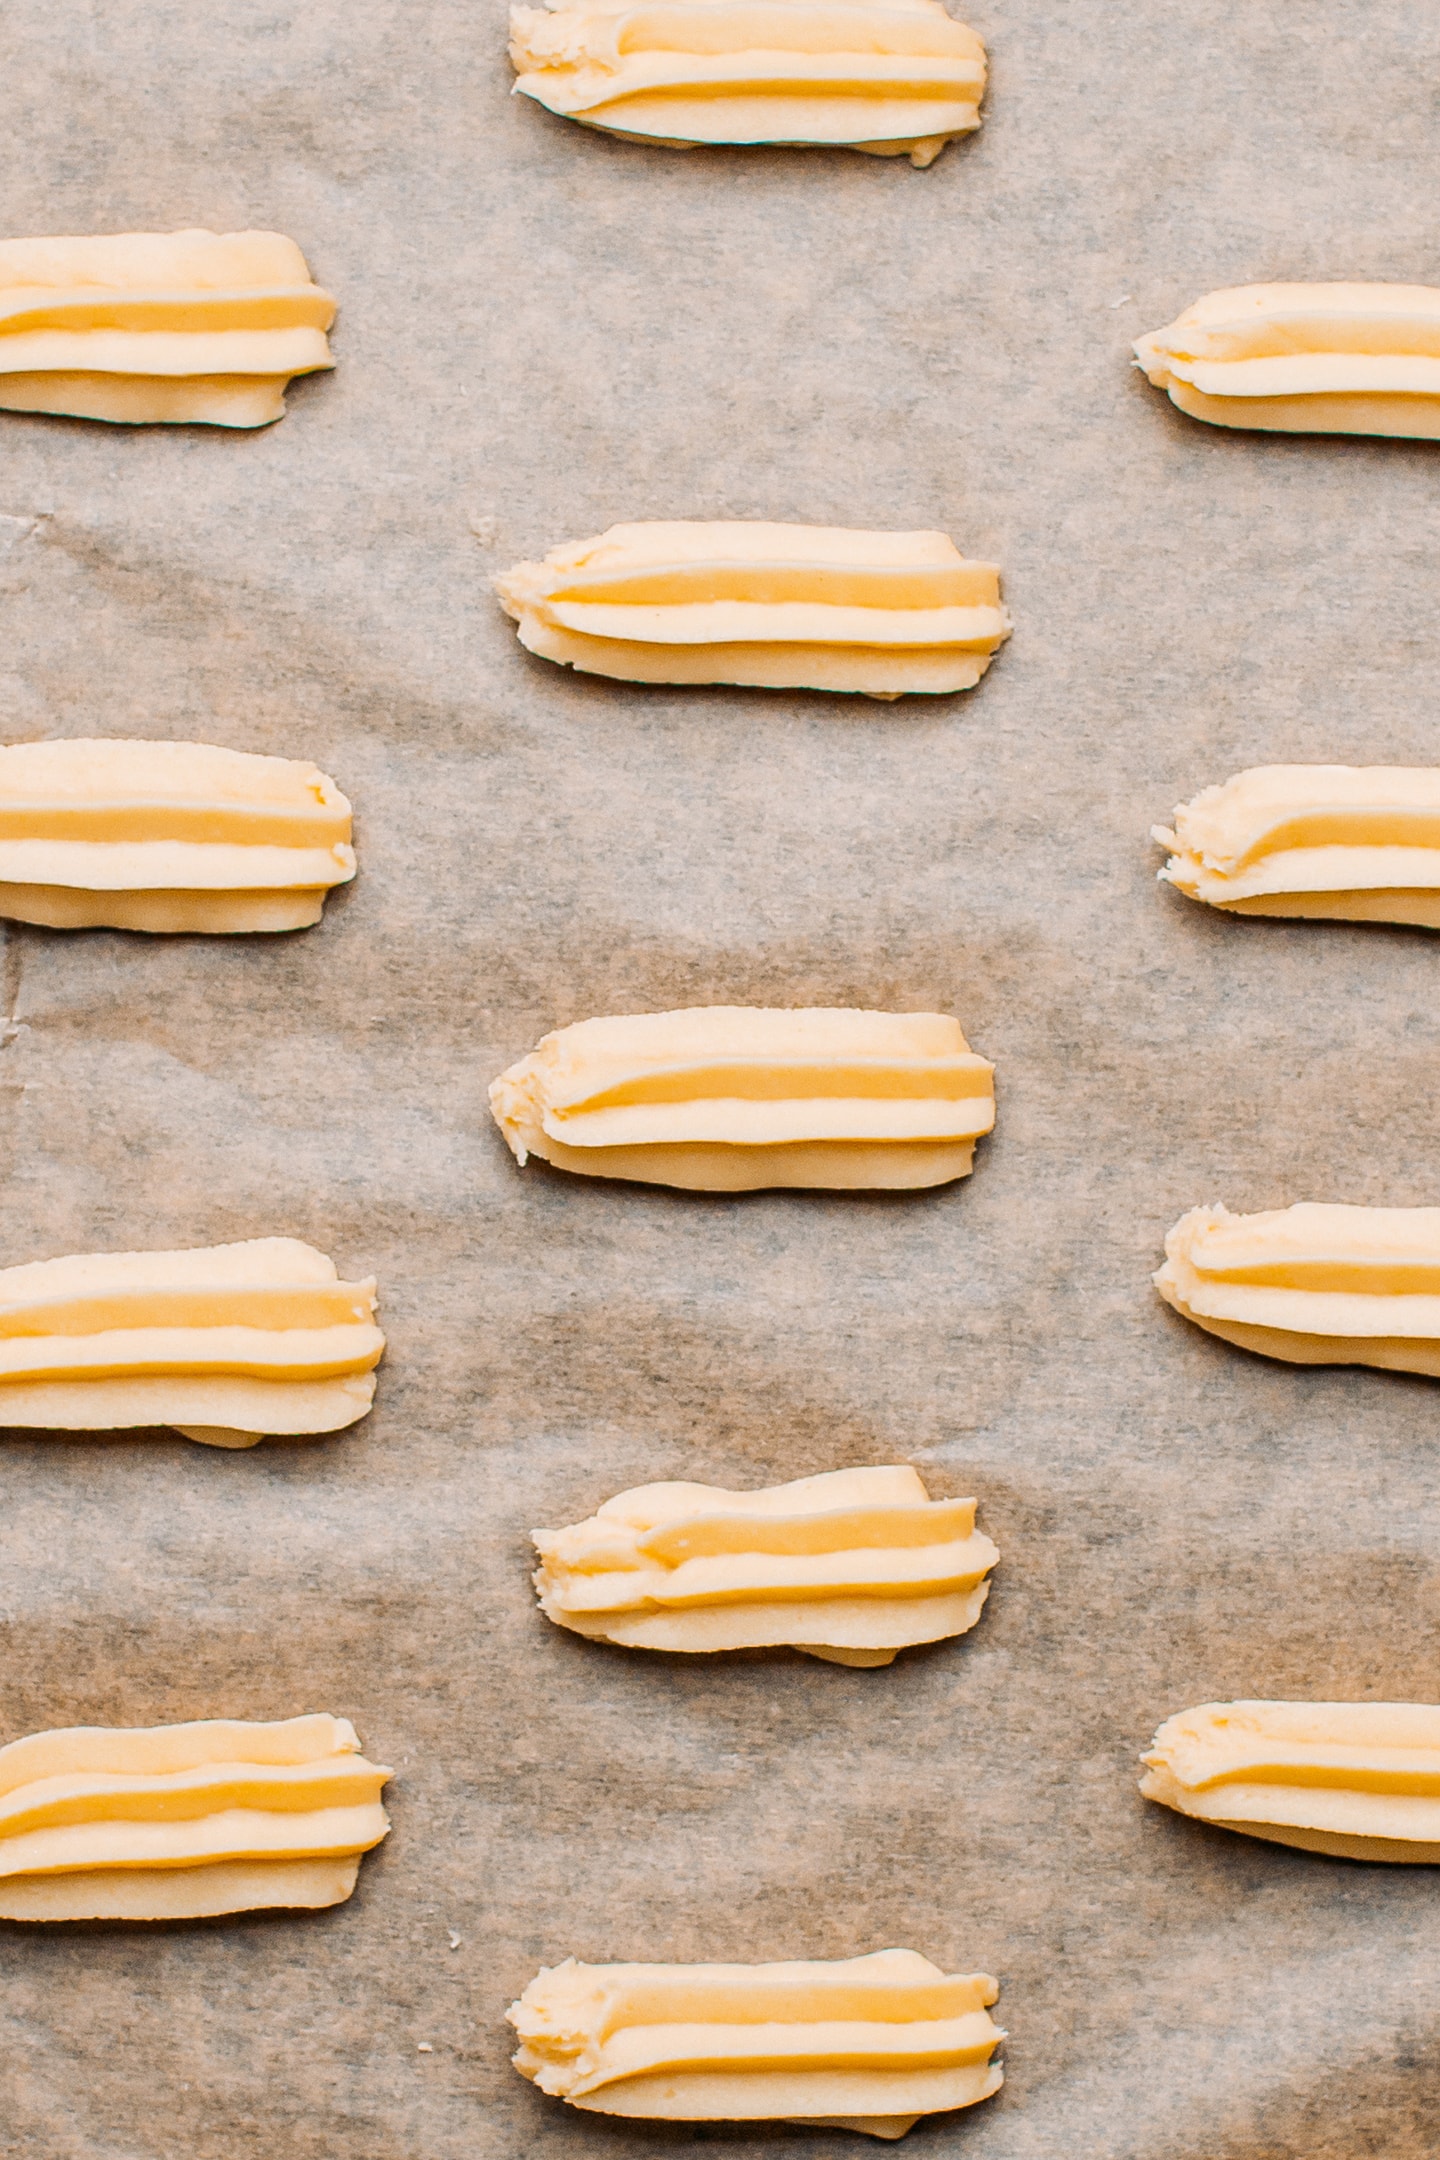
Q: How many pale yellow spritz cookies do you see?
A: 13